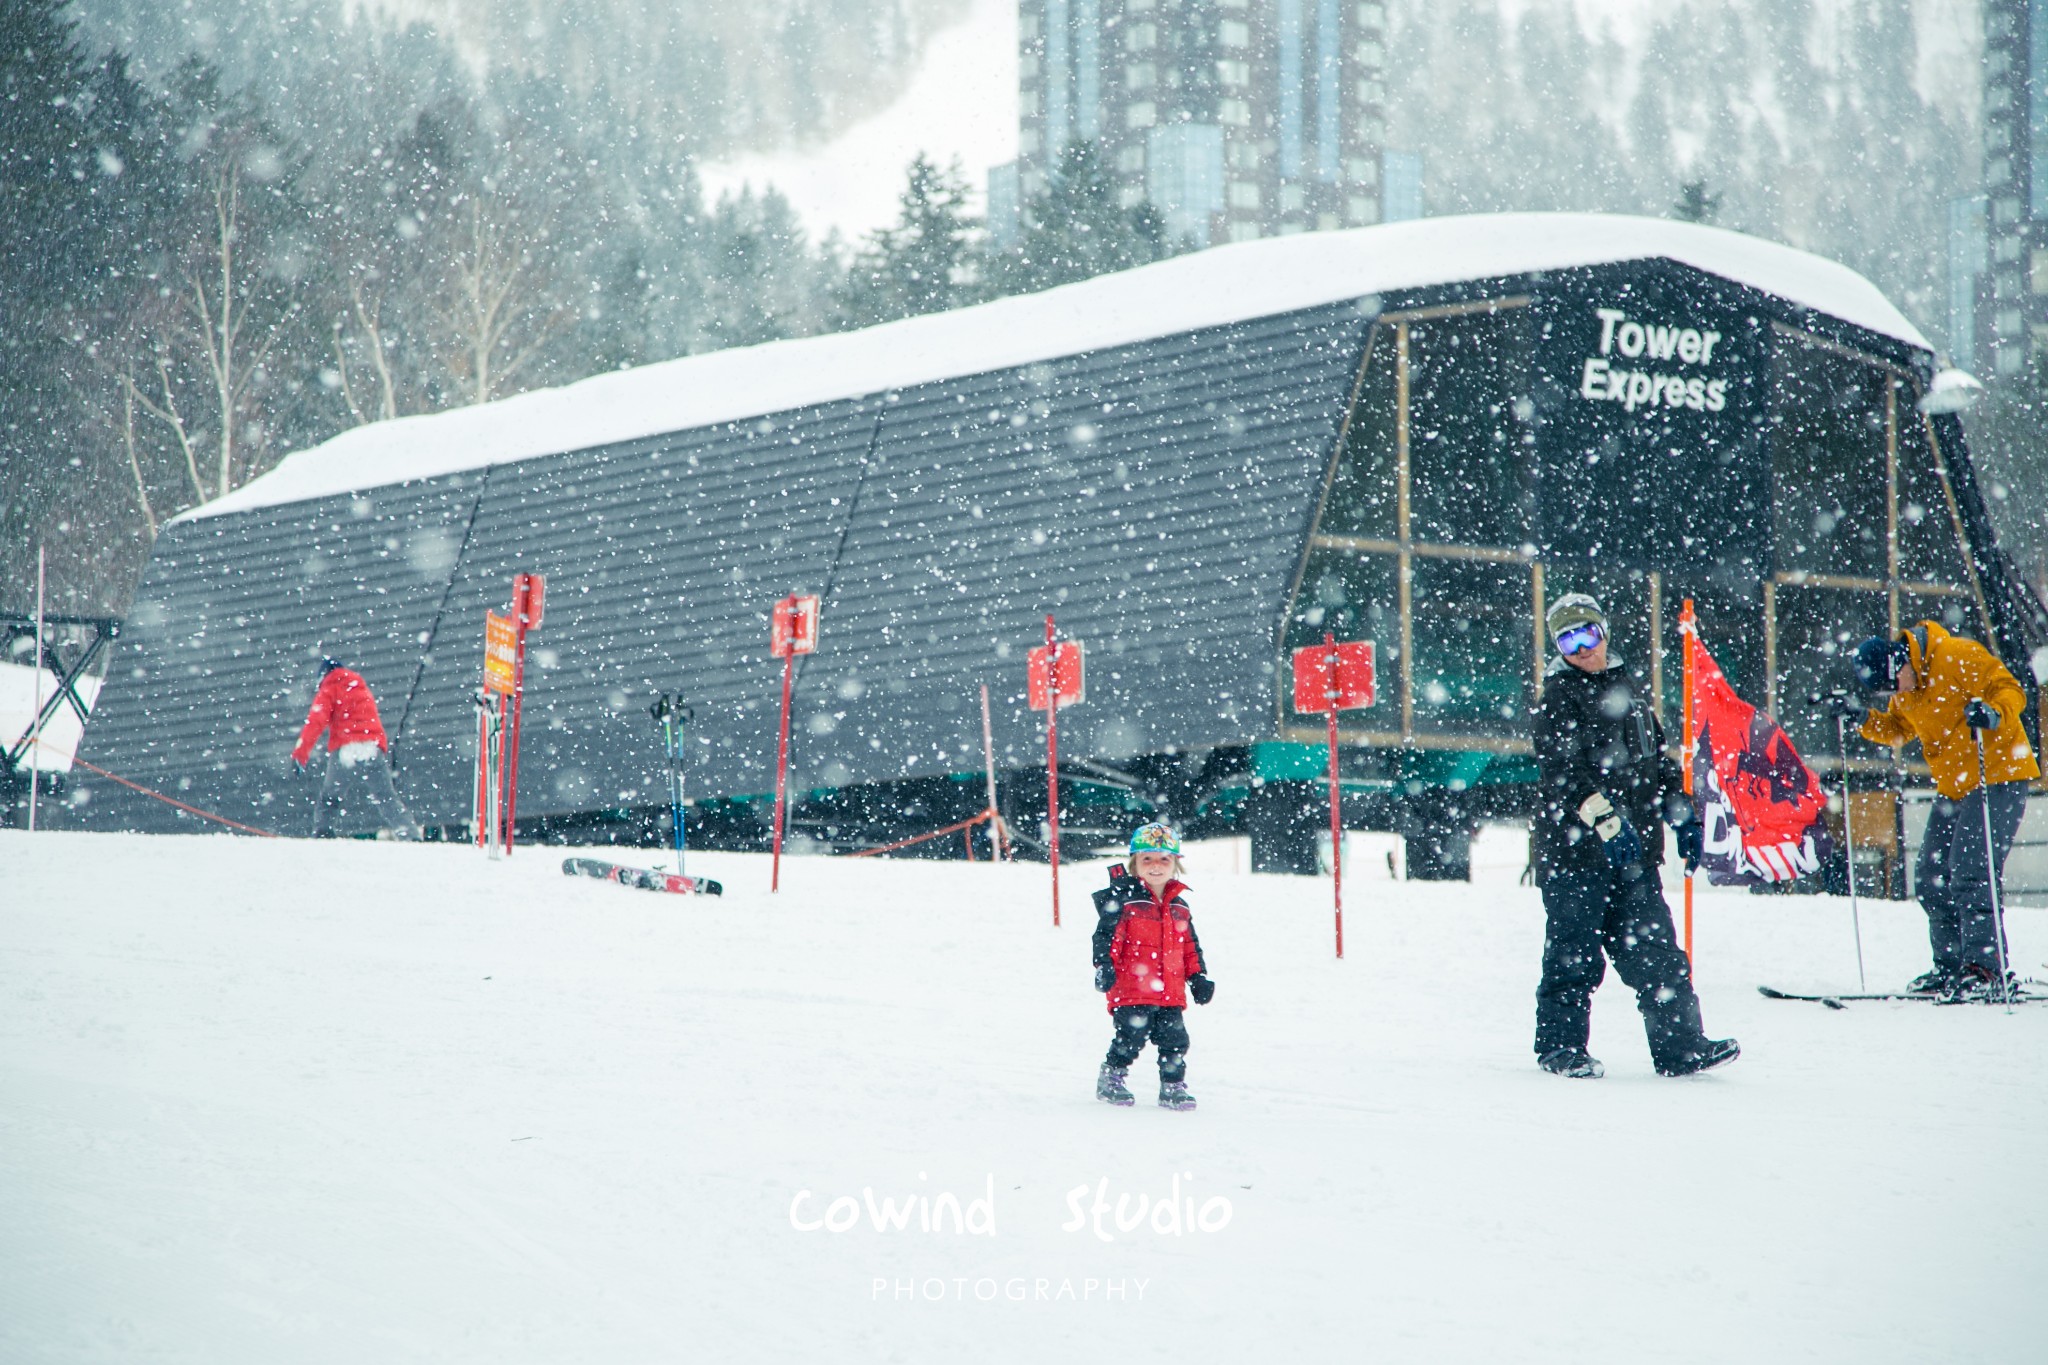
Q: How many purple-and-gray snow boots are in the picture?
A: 2